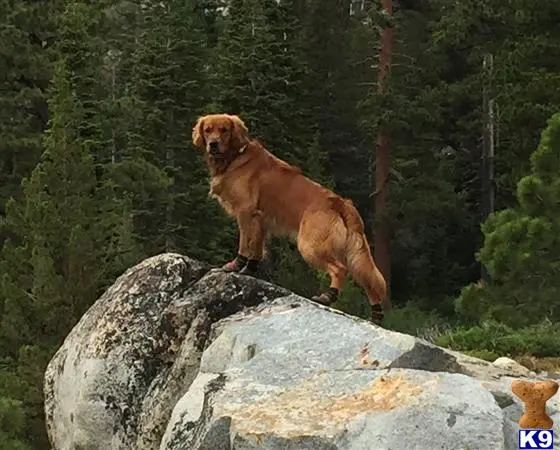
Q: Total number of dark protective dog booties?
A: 4